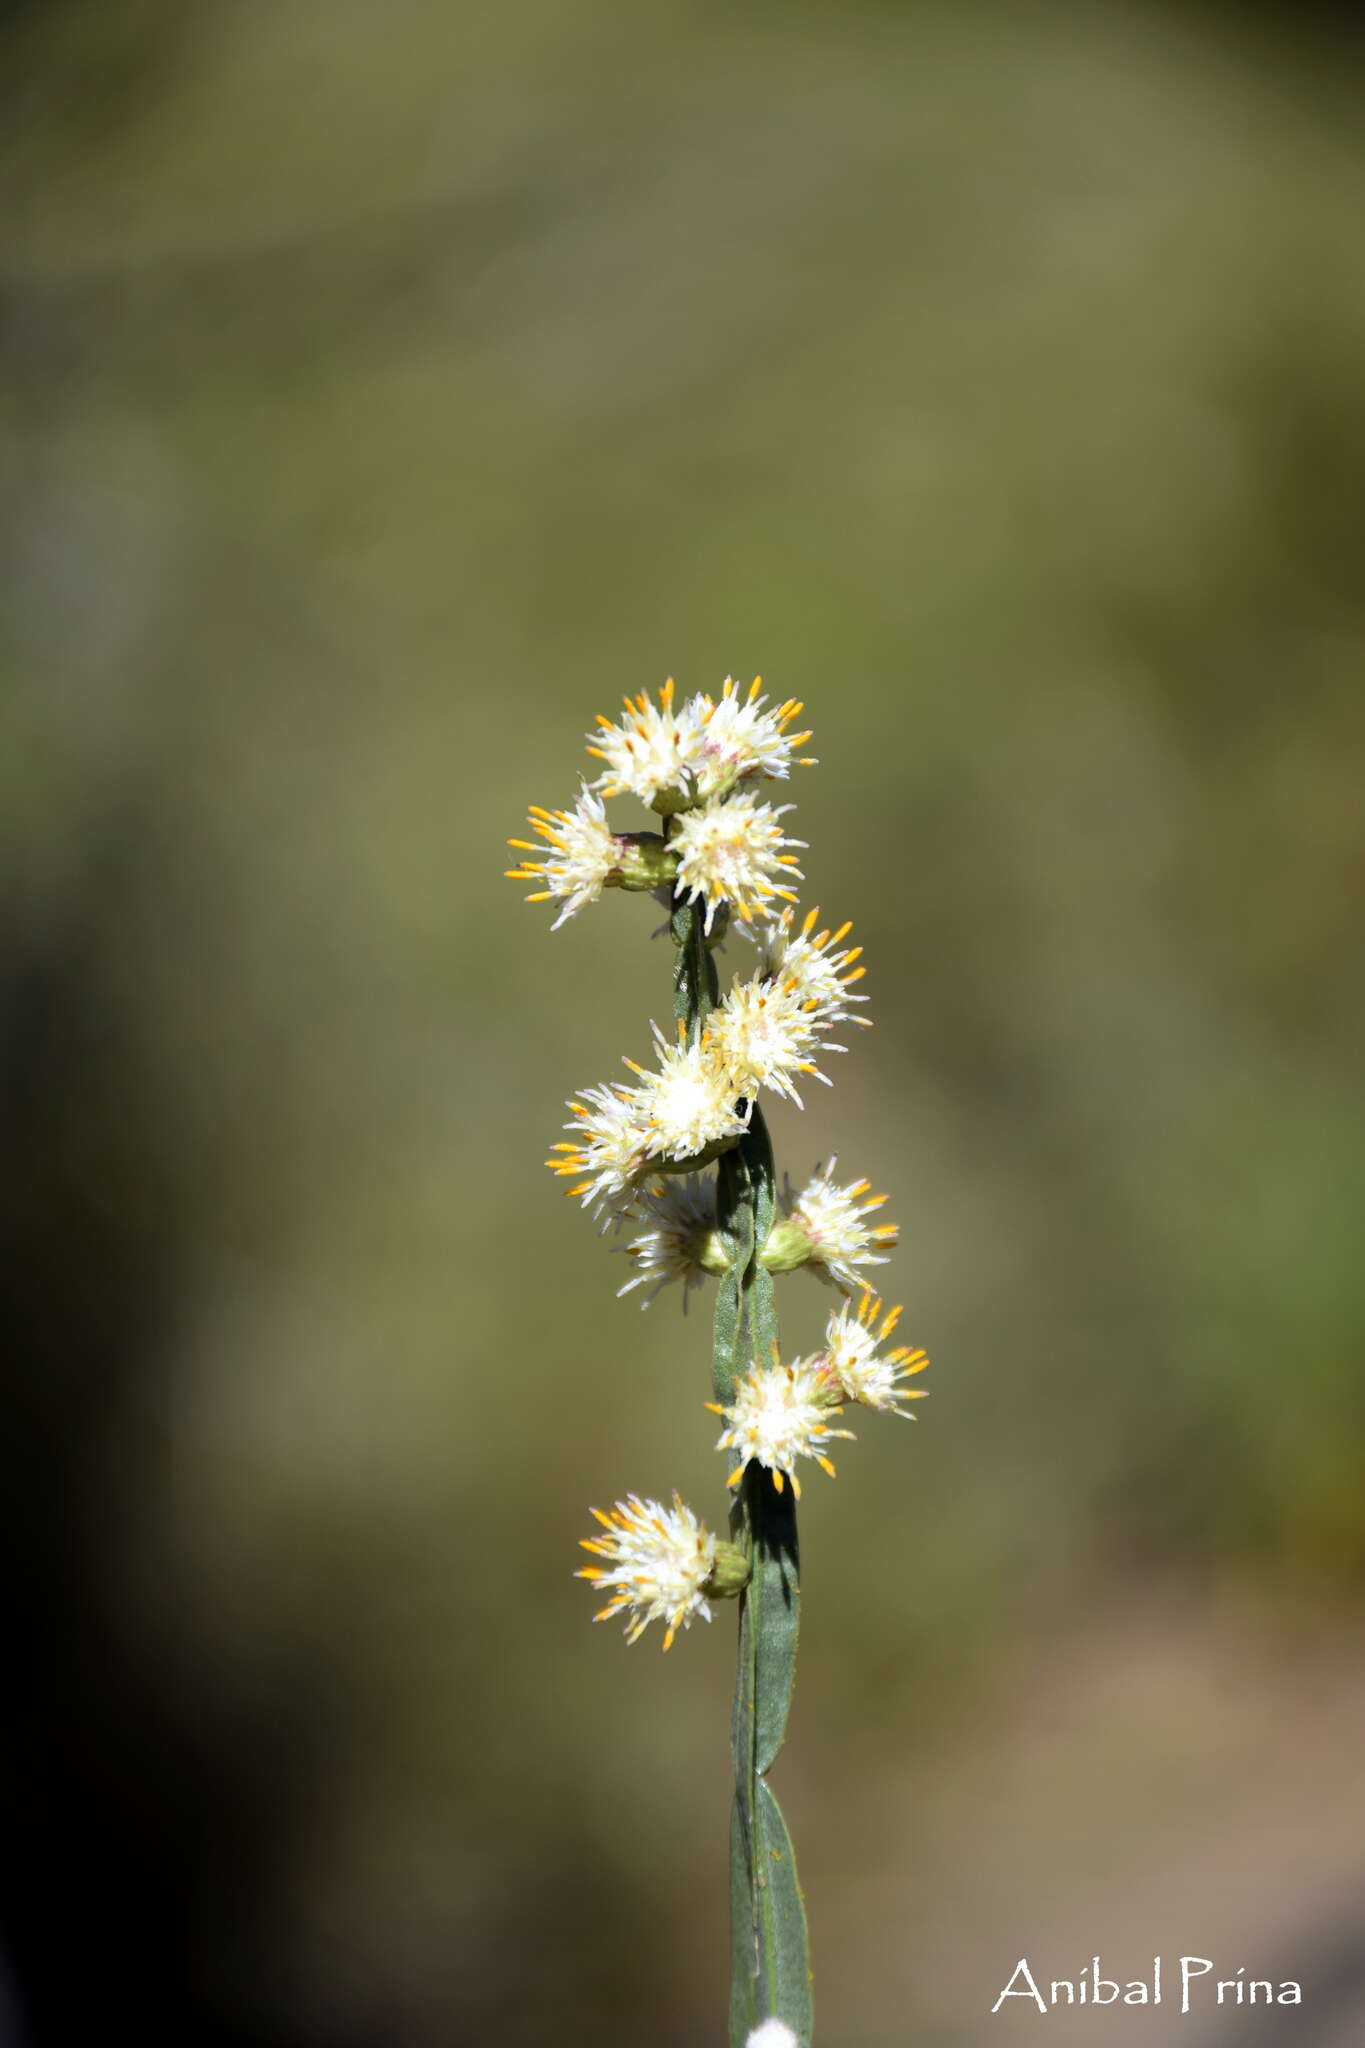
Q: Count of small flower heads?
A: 13